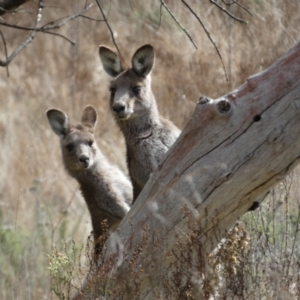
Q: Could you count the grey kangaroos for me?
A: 2